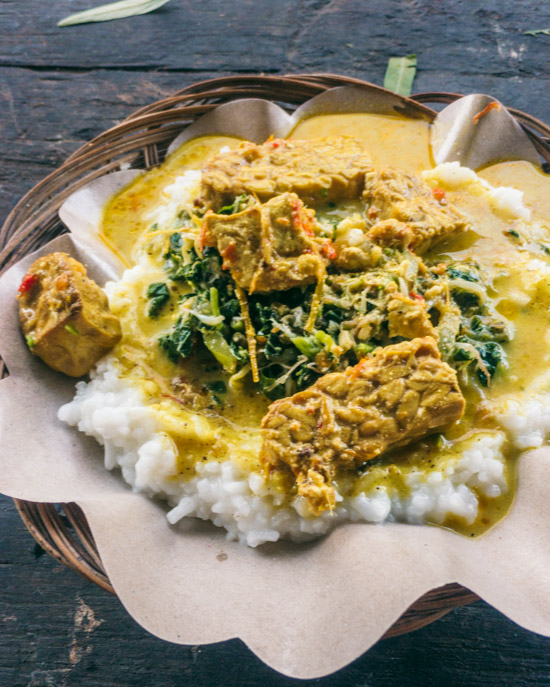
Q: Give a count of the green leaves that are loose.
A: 3